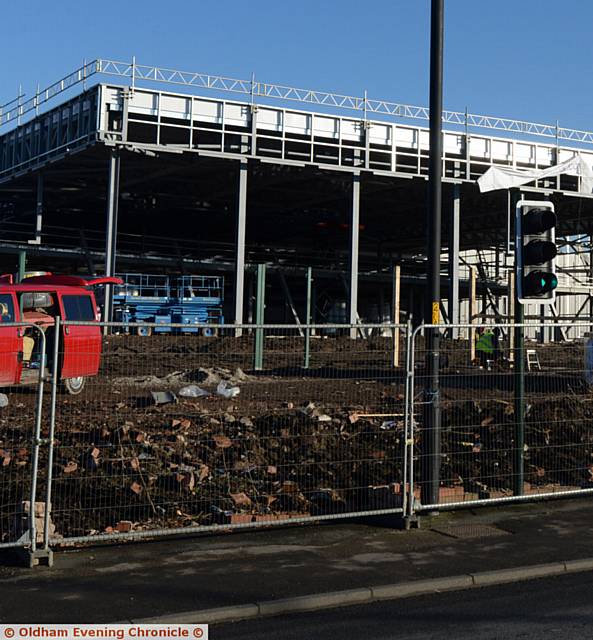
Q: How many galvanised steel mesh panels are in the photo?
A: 3